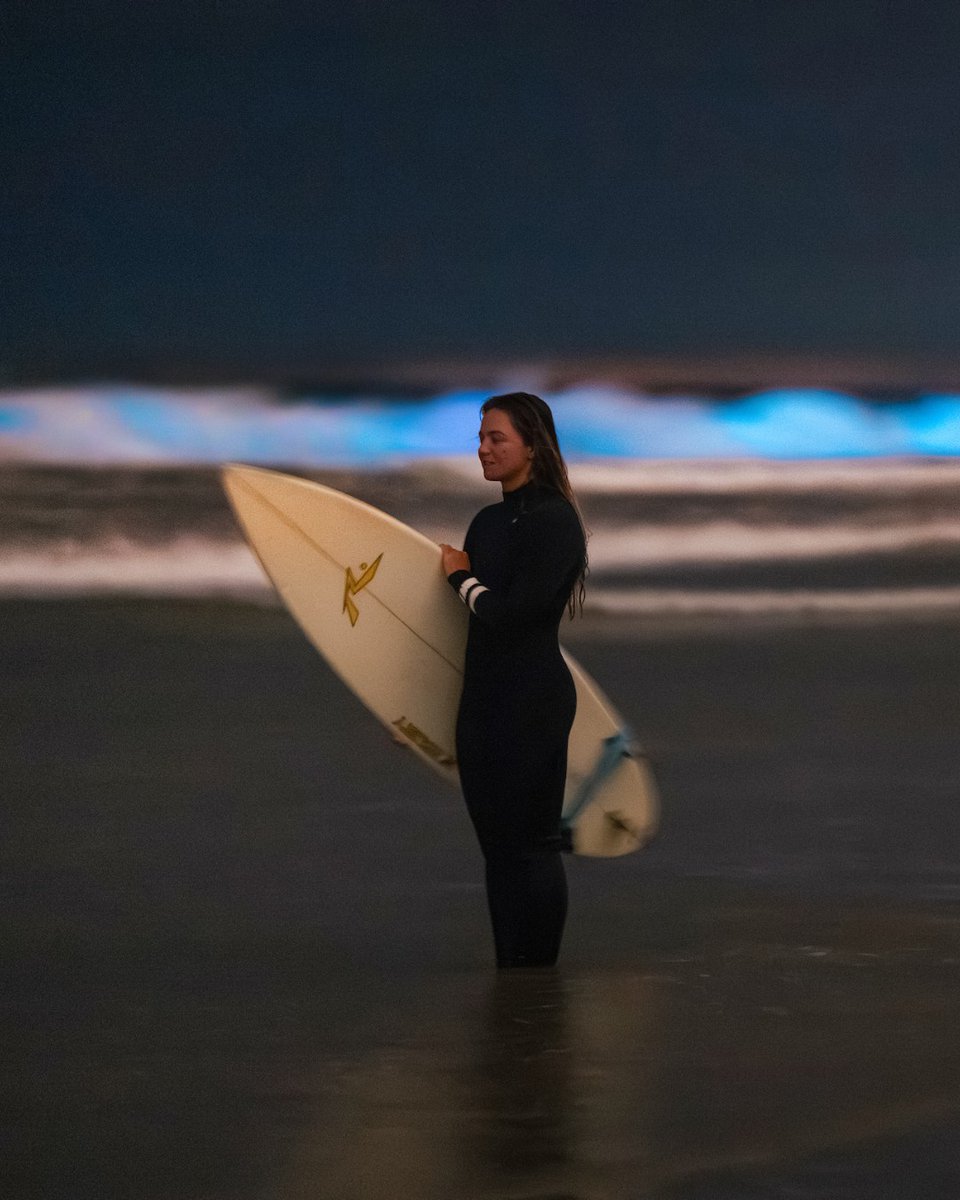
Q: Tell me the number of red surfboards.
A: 0